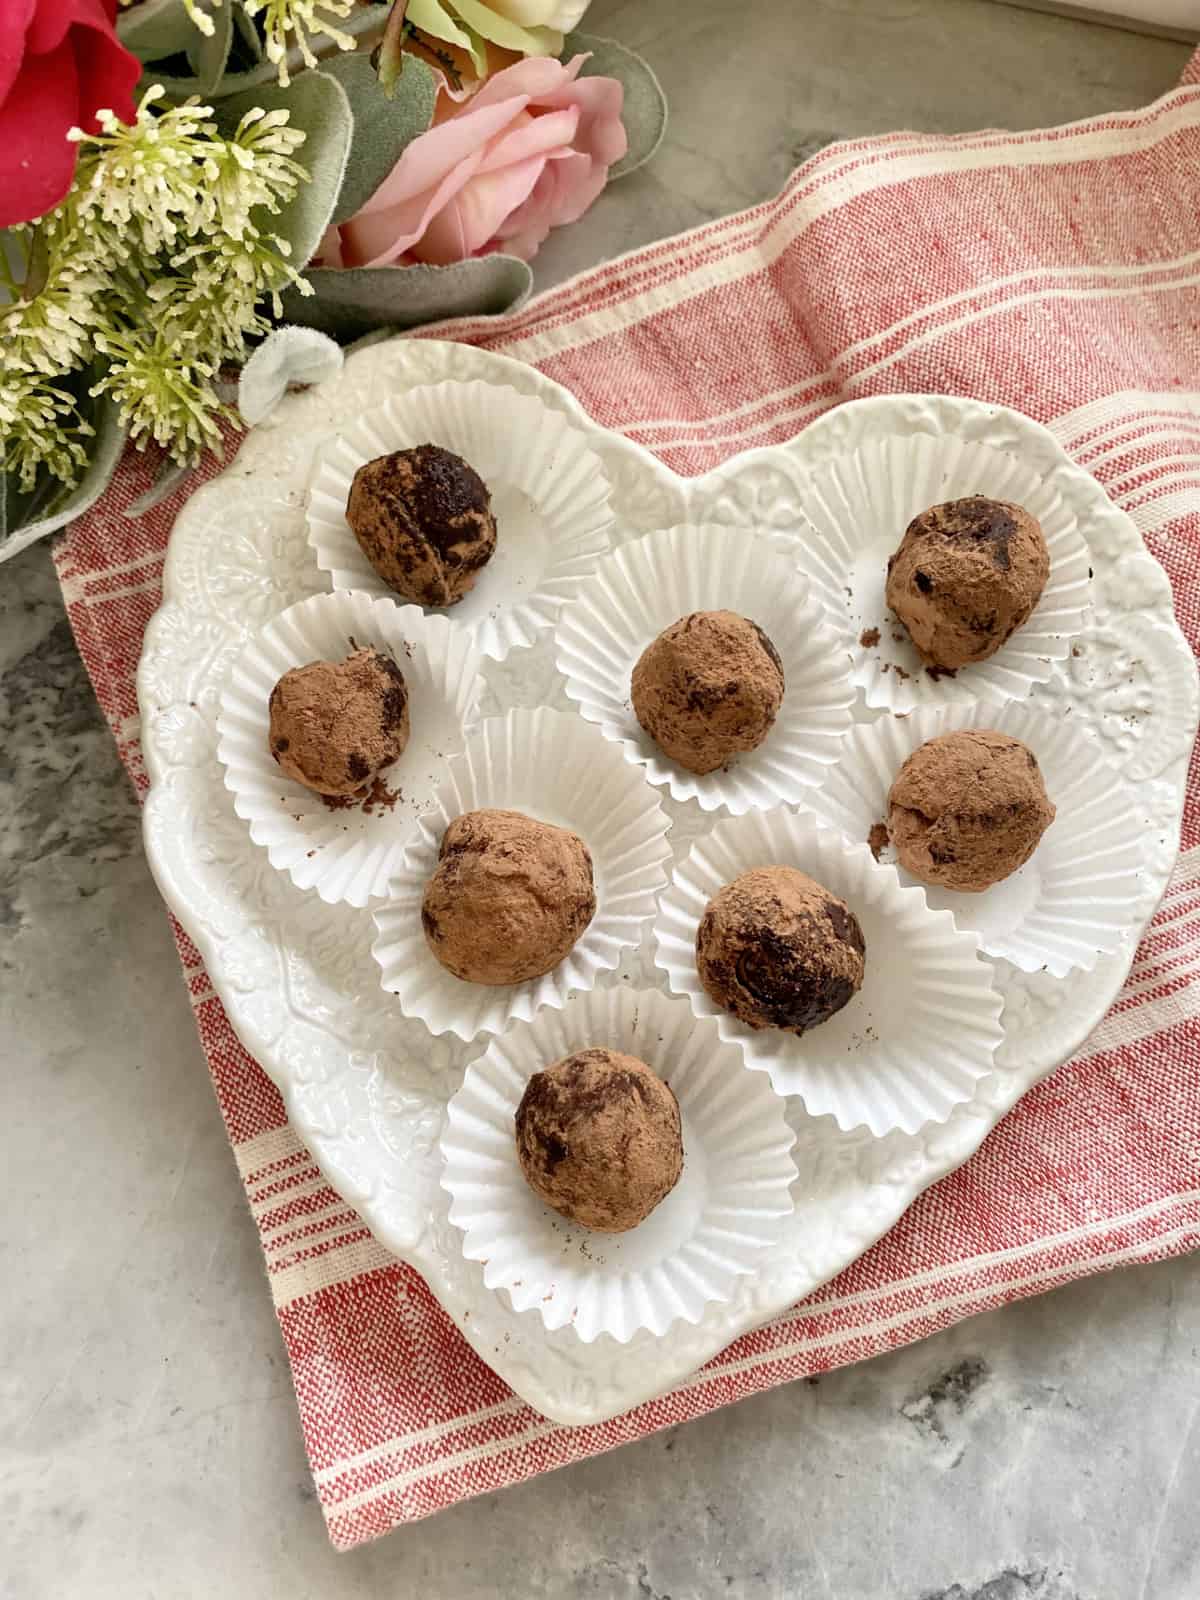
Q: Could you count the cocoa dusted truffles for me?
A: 8